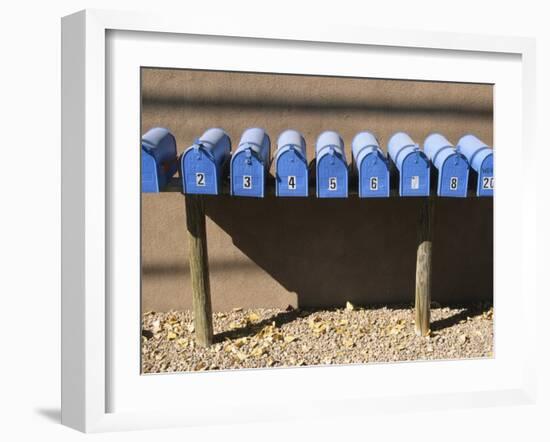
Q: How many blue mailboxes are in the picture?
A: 9